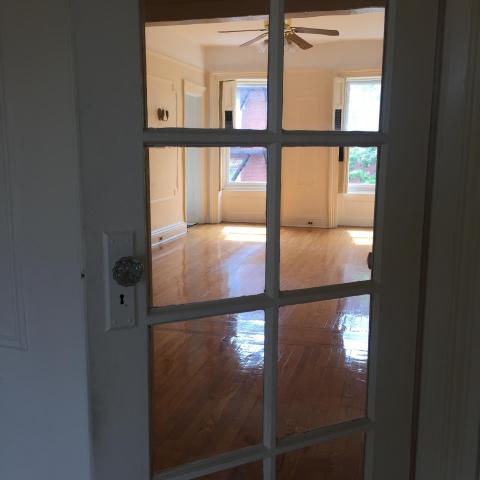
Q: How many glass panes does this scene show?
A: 8